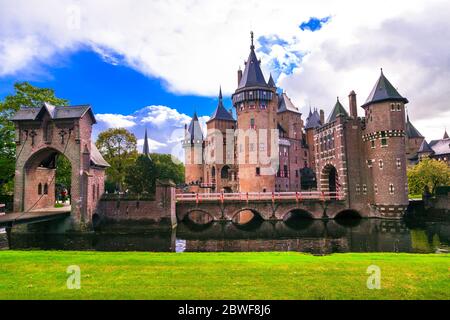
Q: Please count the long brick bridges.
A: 1